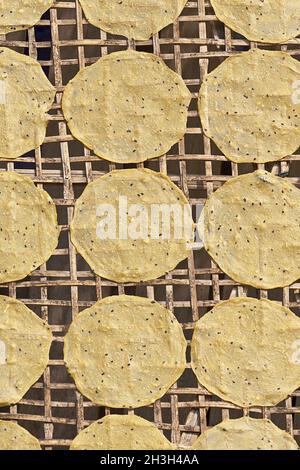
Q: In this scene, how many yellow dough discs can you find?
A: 15